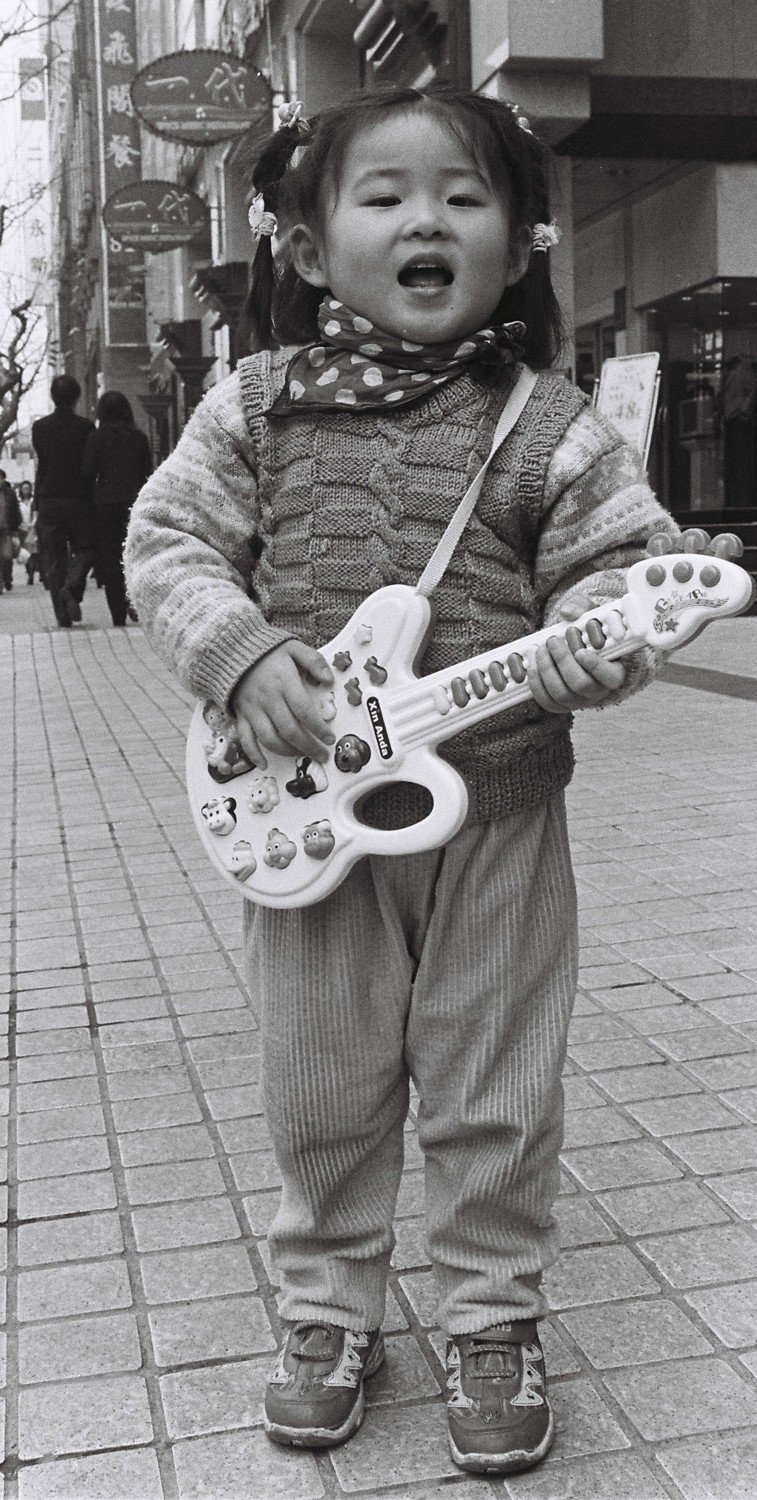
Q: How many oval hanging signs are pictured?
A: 2